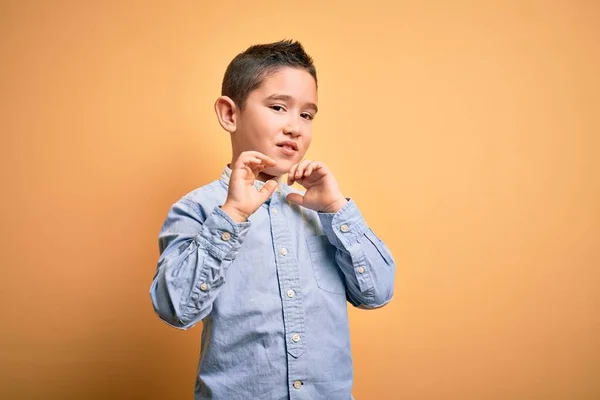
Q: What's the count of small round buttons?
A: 9